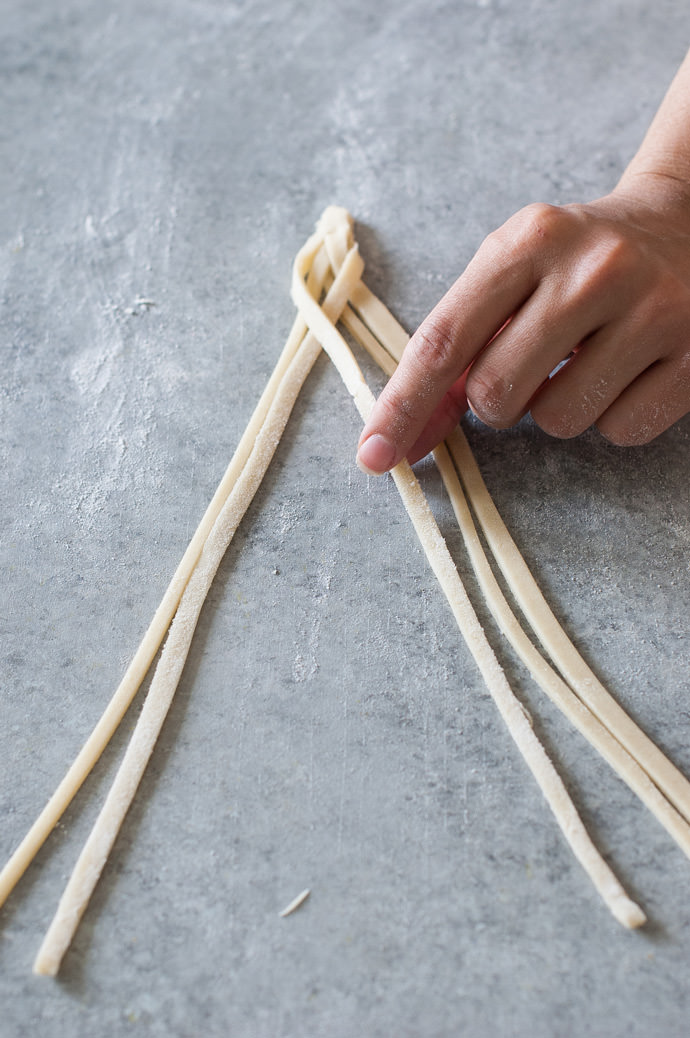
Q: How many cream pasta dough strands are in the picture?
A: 5